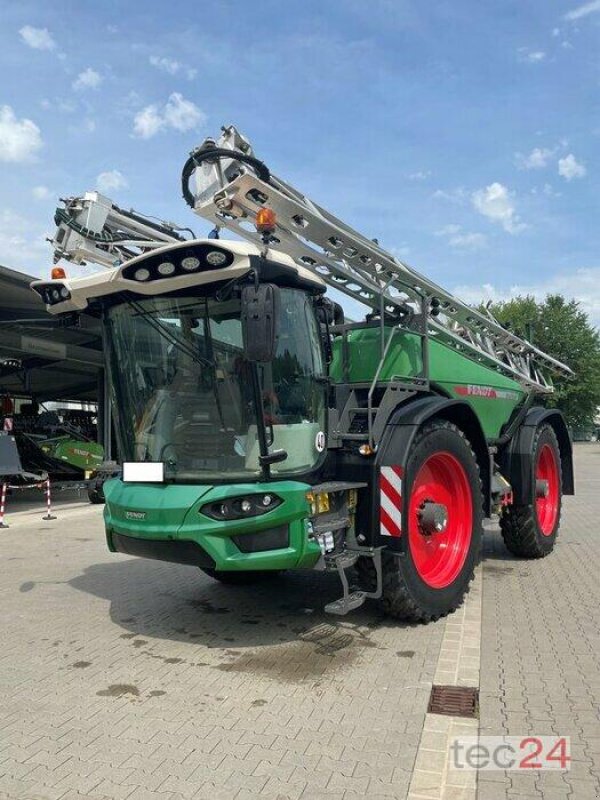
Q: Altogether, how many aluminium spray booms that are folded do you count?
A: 2